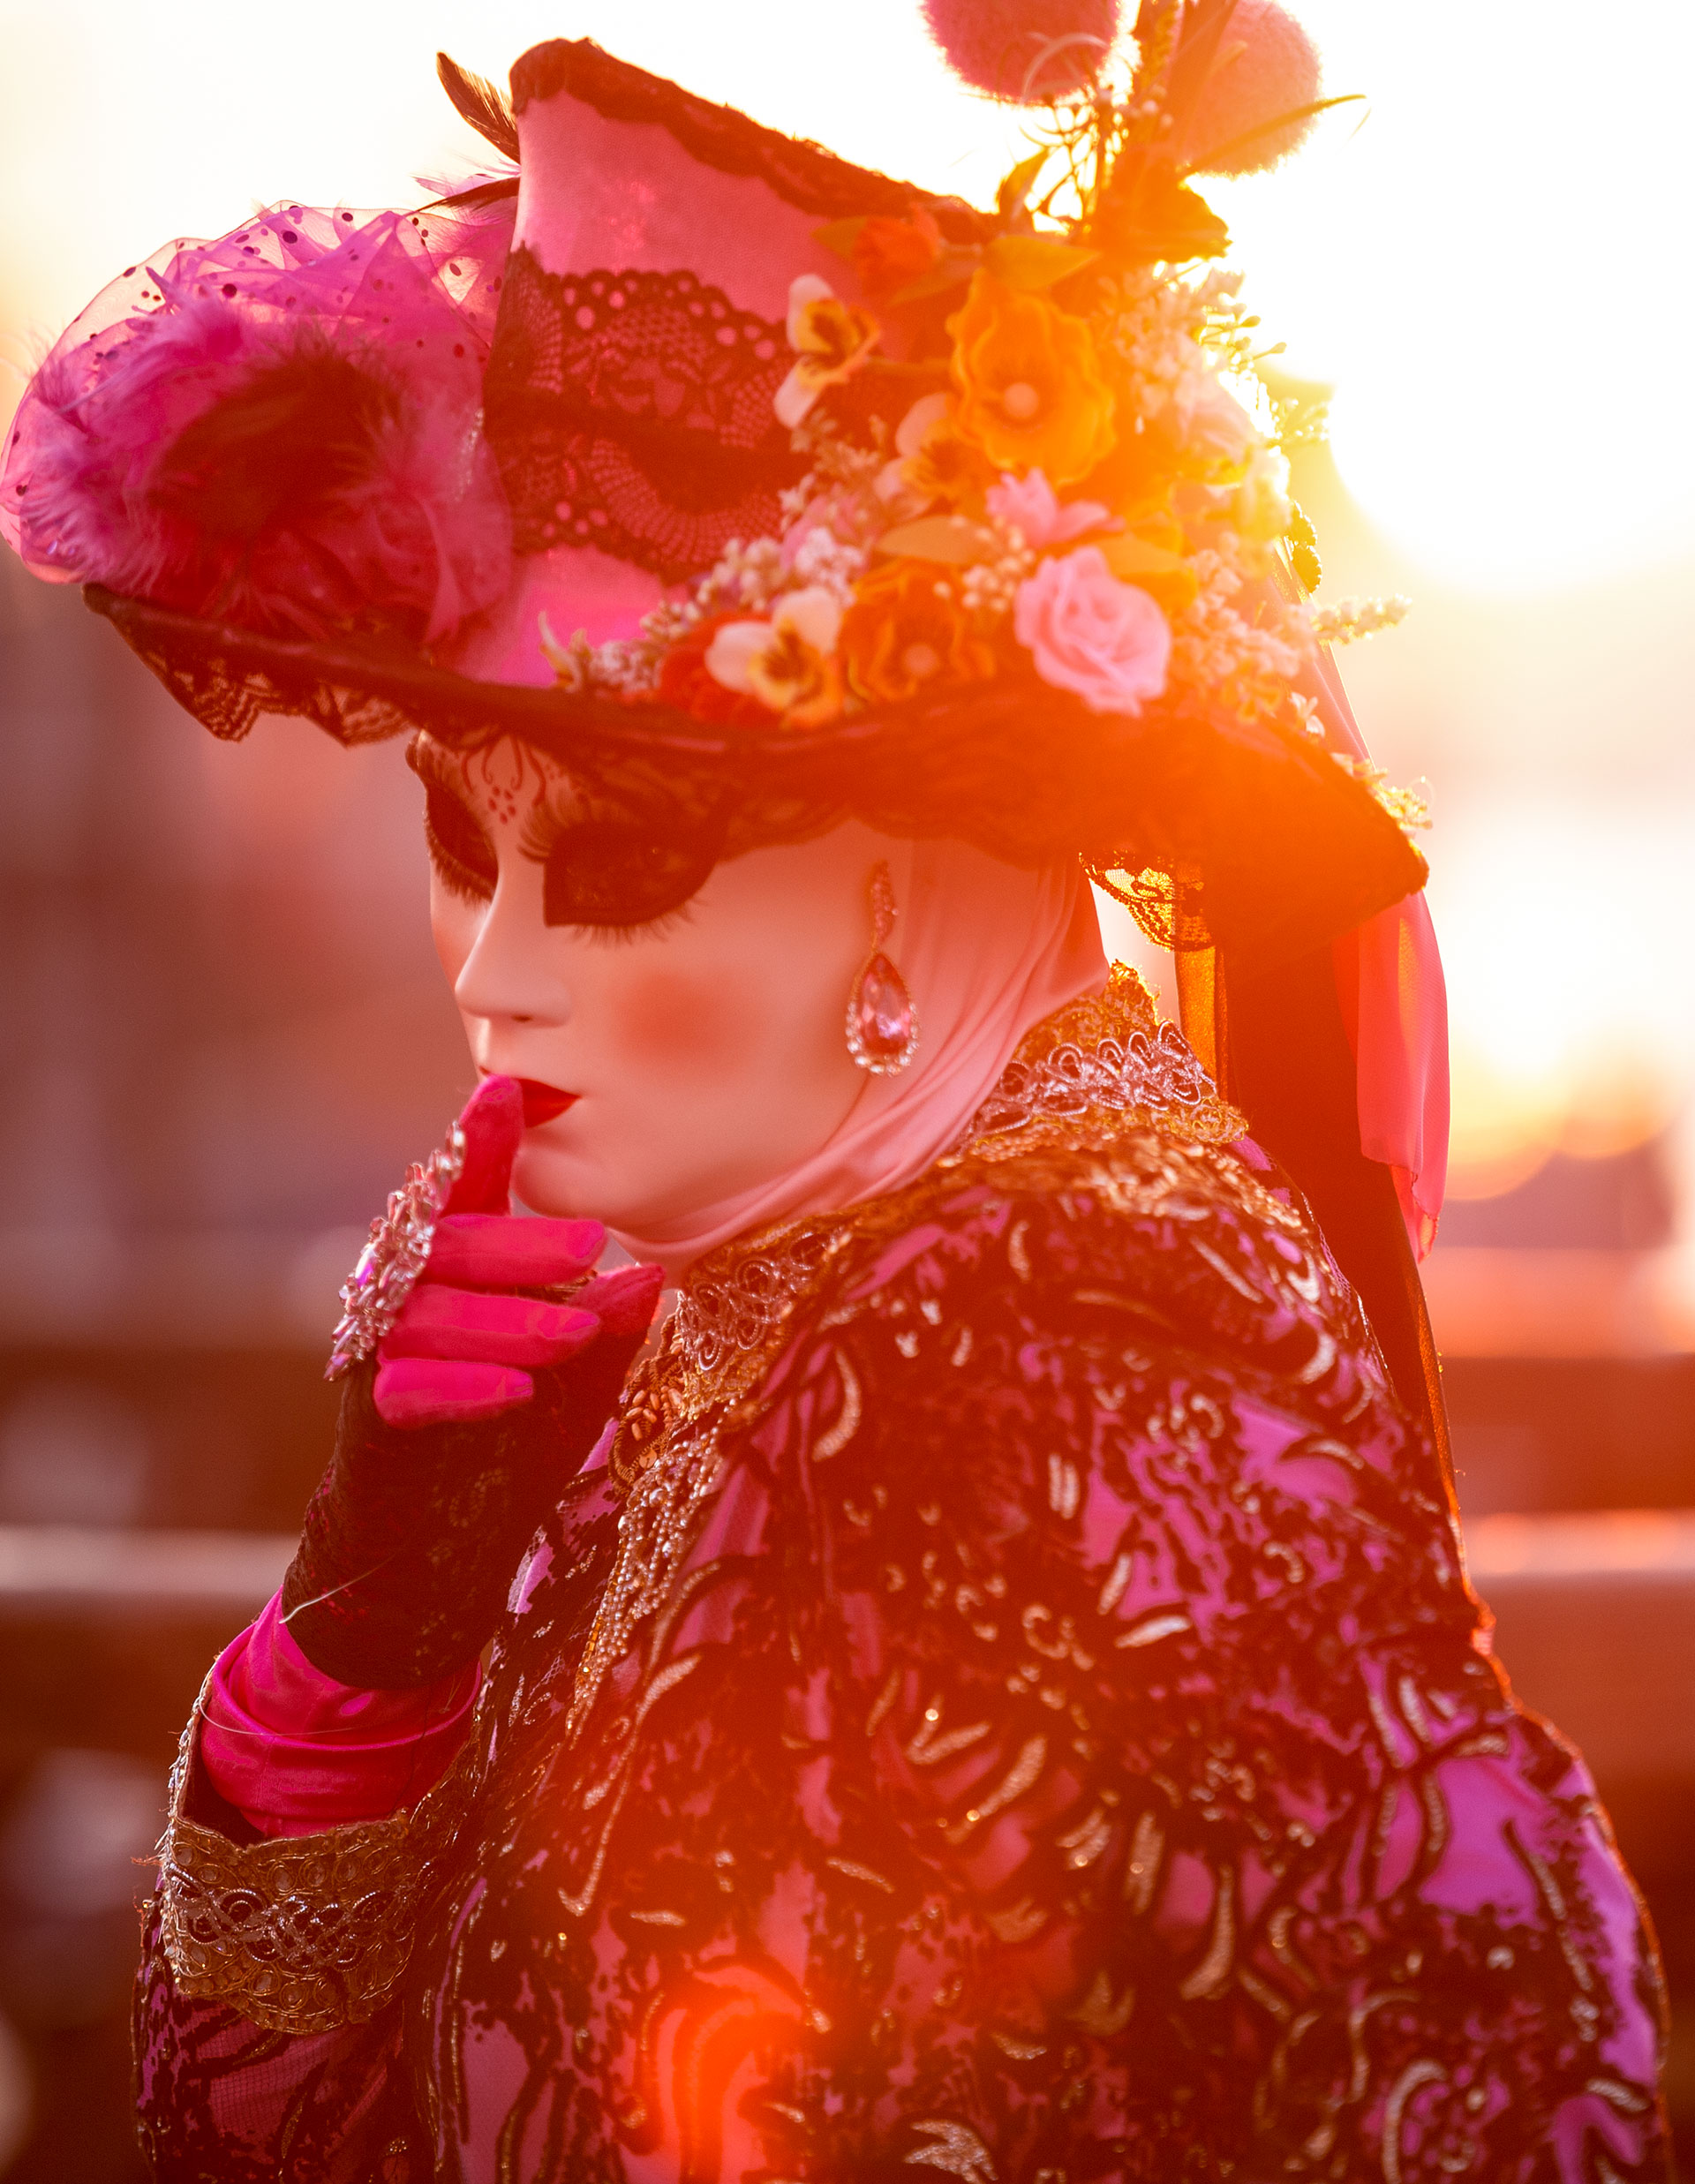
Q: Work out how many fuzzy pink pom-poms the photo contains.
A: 2